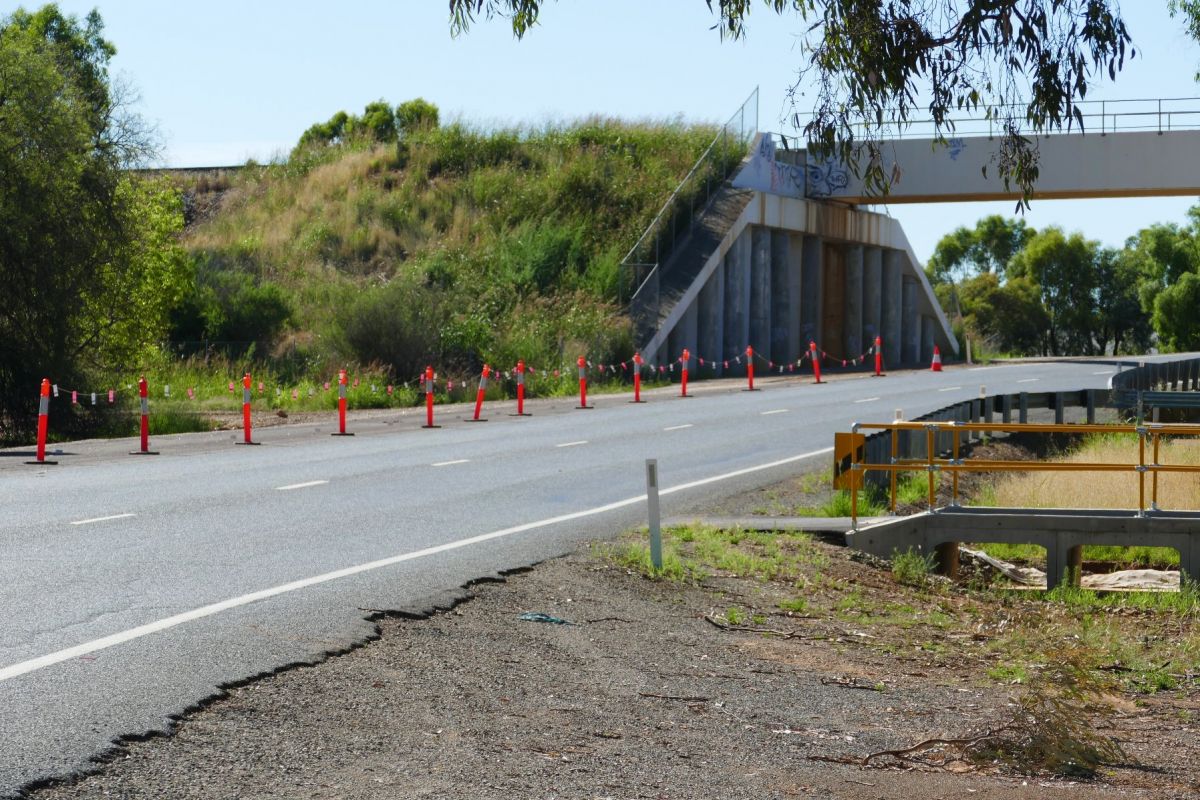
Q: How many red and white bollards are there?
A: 13